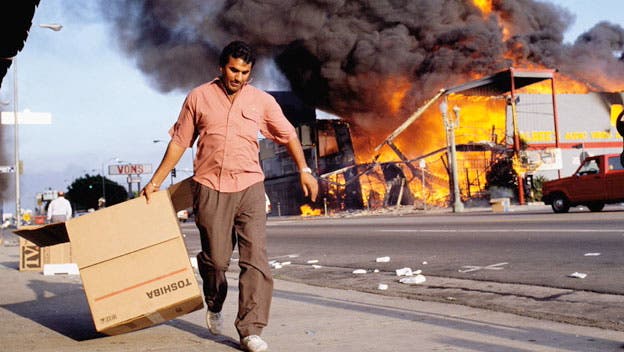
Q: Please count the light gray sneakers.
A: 2